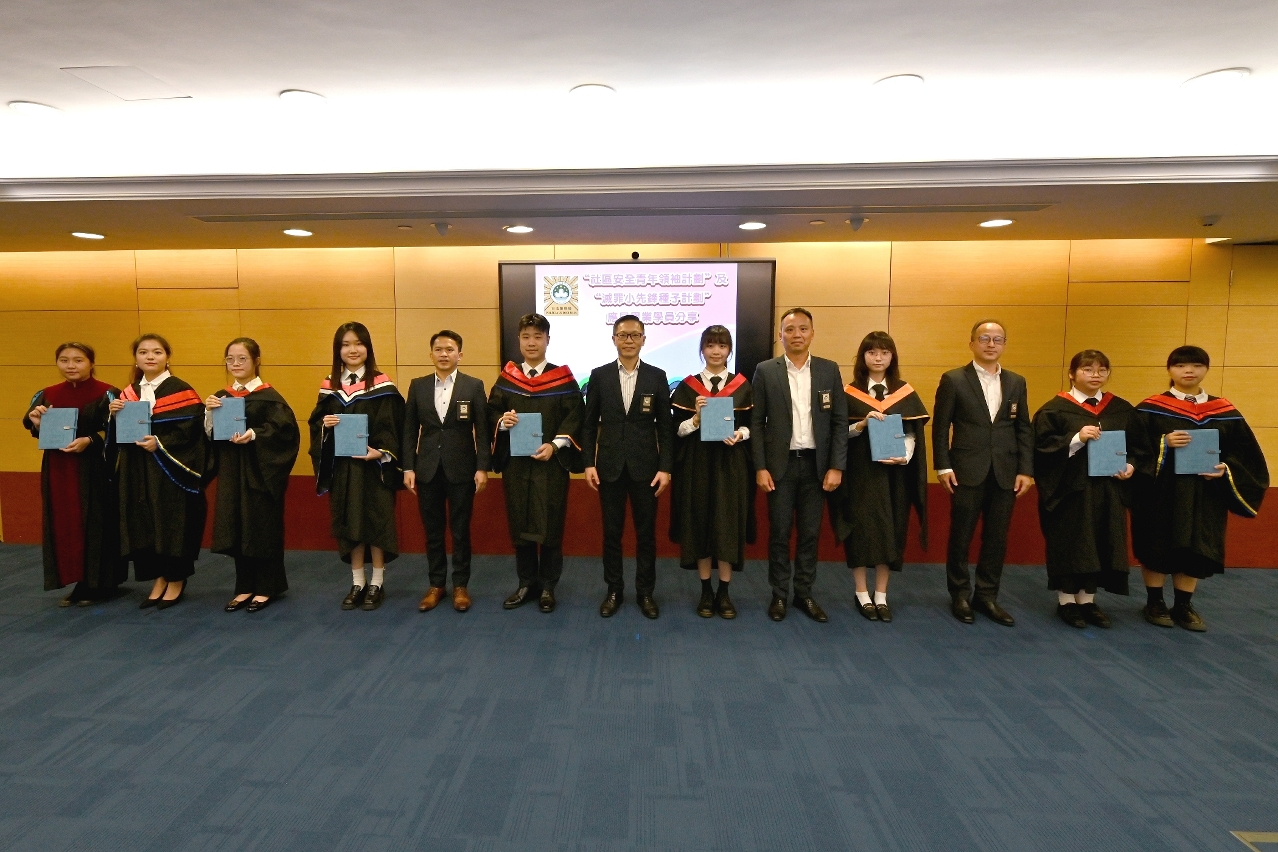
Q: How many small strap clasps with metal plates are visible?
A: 9